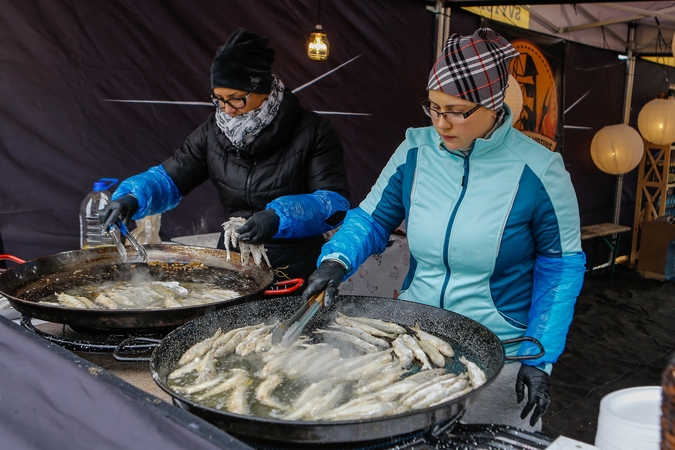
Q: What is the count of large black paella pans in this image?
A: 2